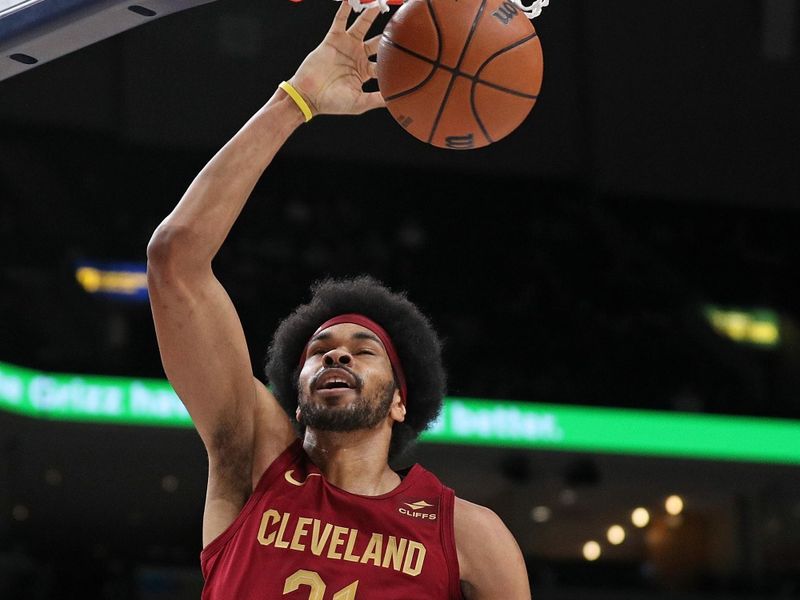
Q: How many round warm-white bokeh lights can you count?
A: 4